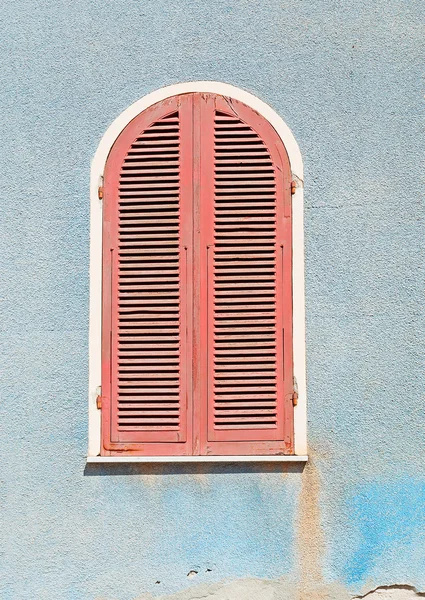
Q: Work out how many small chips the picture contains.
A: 3